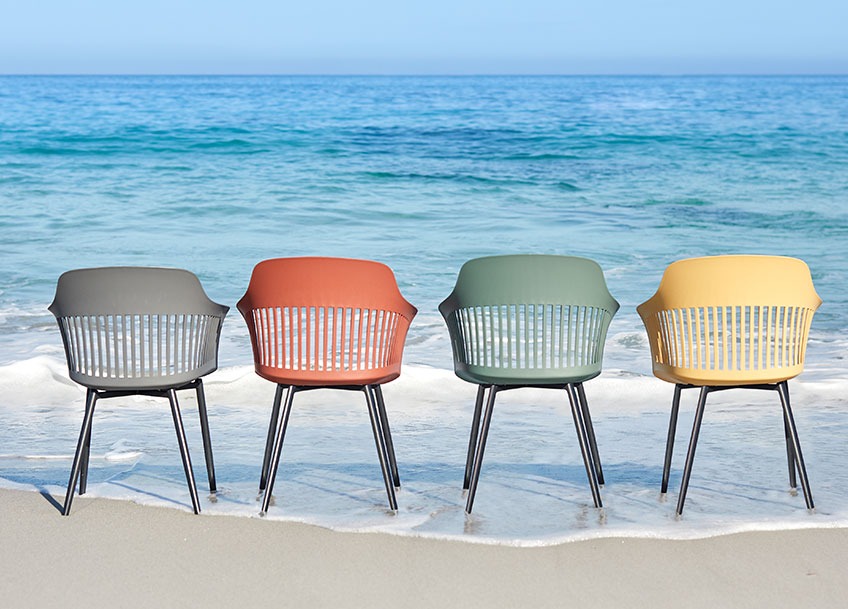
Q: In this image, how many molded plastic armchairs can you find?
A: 4